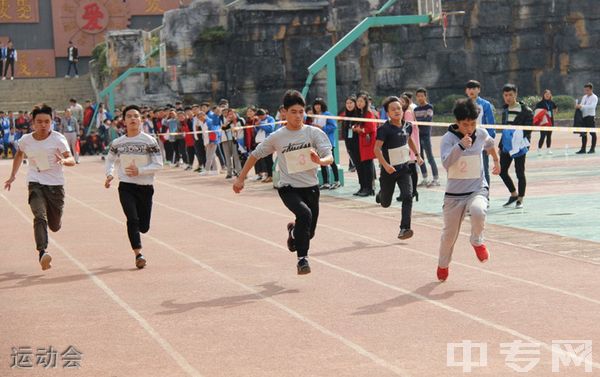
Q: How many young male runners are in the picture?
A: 5